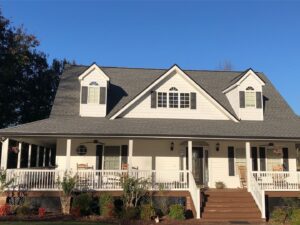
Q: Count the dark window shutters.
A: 12